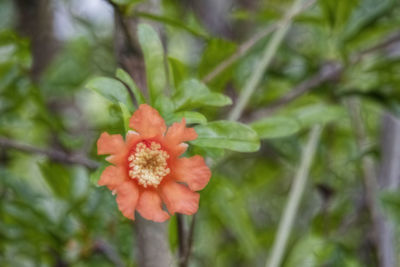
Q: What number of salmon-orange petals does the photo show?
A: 8